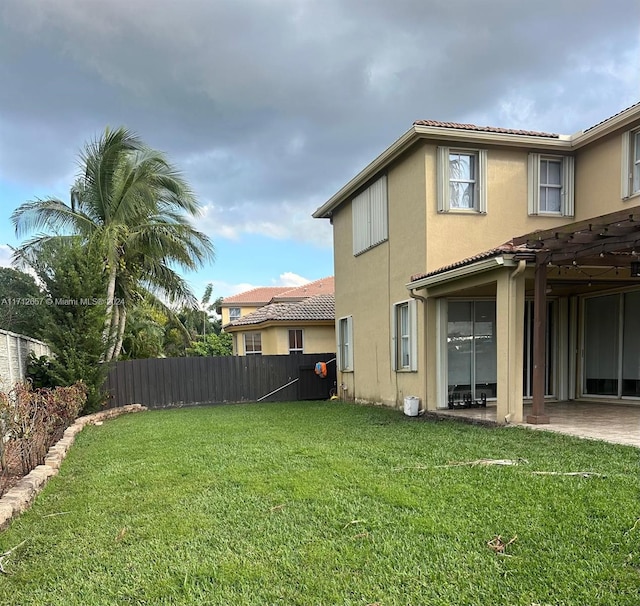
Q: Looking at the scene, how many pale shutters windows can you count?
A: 6